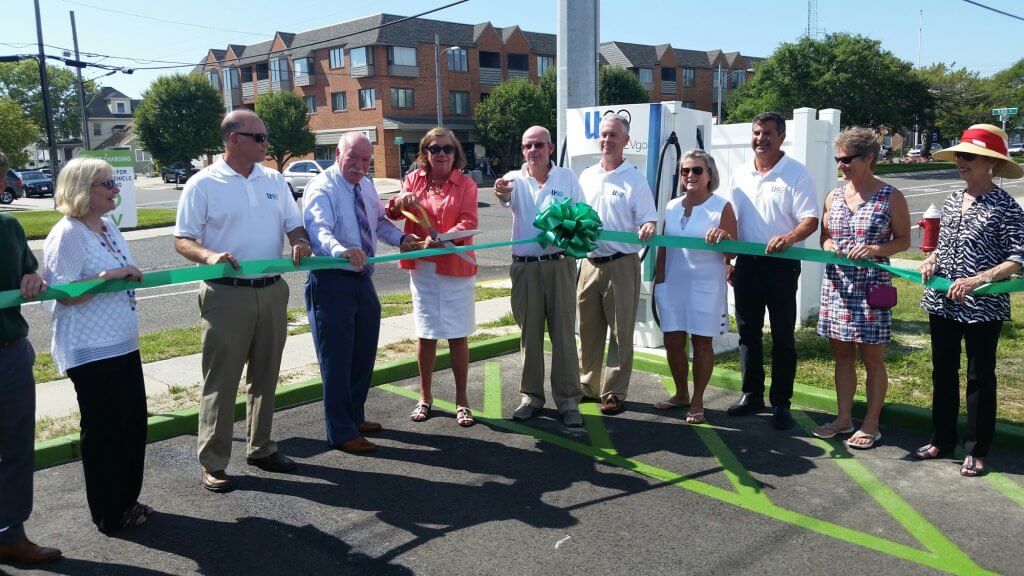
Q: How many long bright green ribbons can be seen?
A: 1